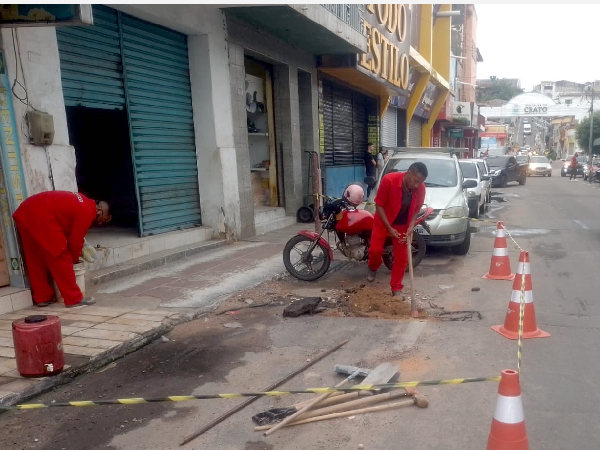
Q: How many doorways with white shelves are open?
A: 1